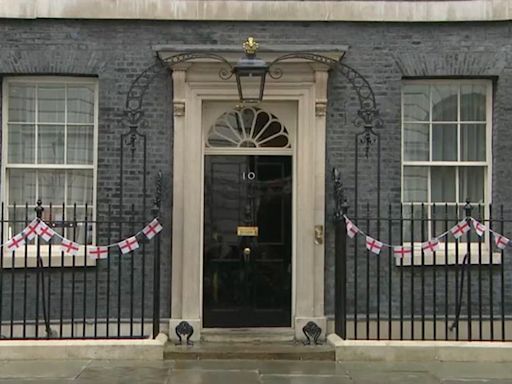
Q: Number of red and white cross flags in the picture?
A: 14